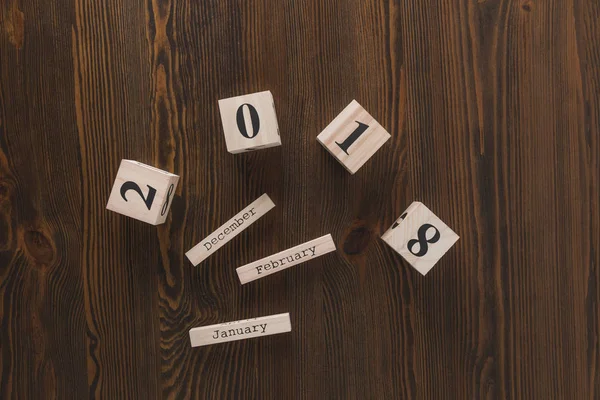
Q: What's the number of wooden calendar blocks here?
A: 7